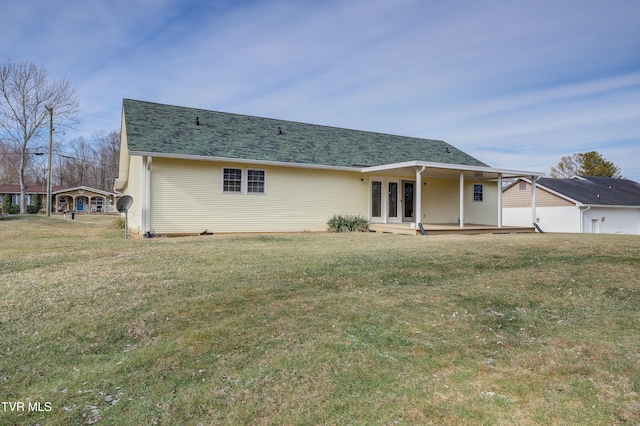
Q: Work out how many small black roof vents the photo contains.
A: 3